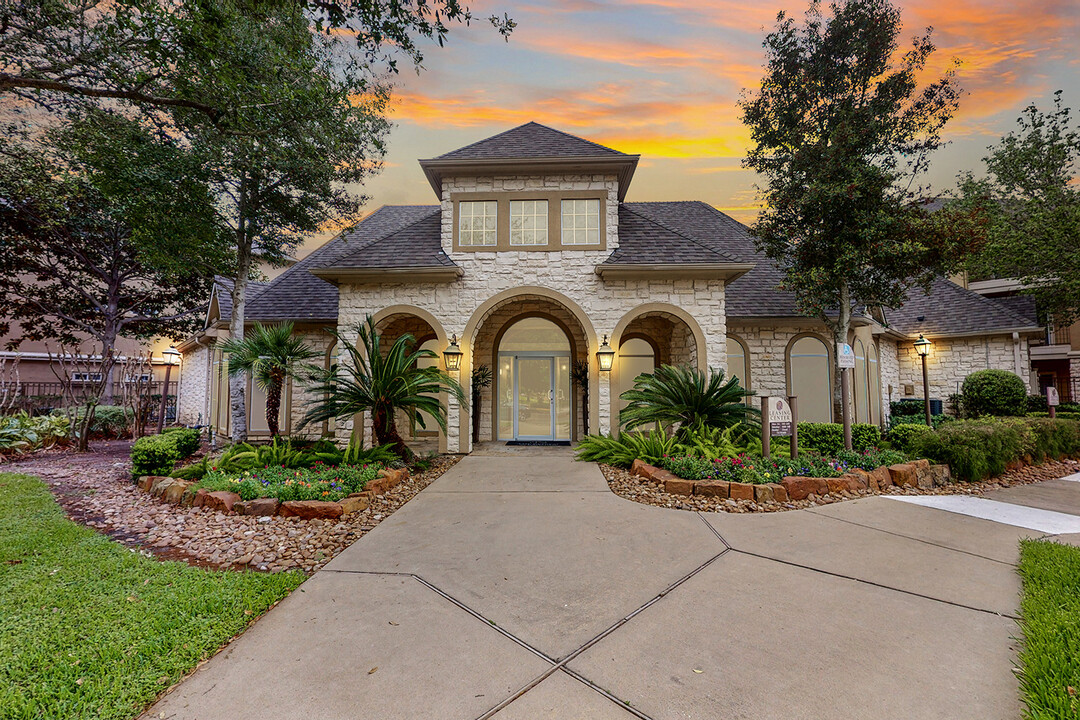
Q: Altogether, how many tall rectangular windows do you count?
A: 3